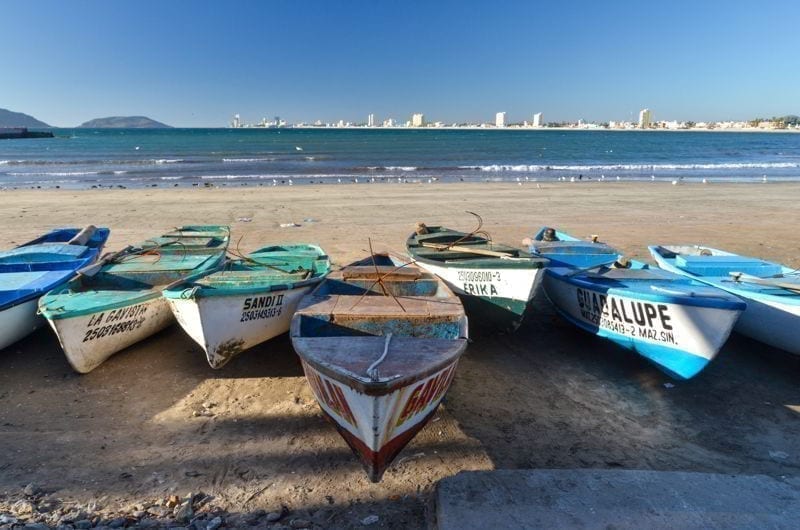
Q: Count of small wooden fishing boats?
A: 7